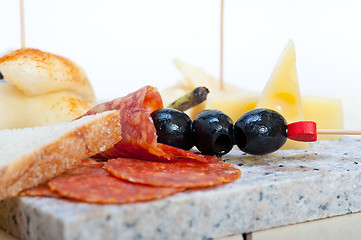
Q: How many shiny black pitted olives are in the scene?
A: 3